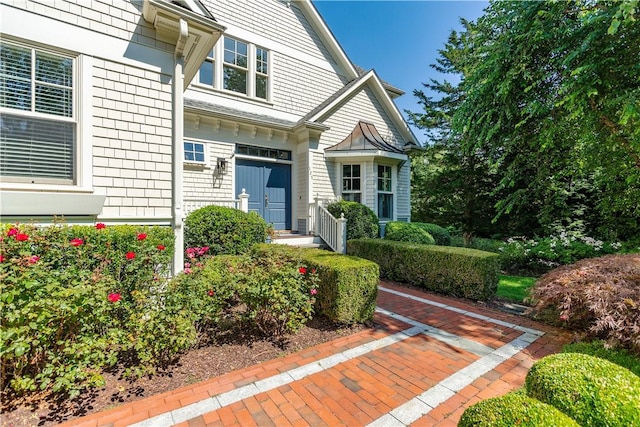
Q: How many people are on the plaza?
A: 0